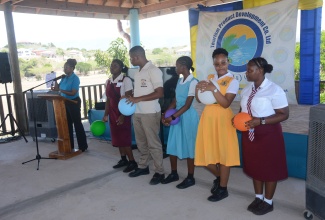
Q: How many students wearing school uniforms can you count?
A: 5